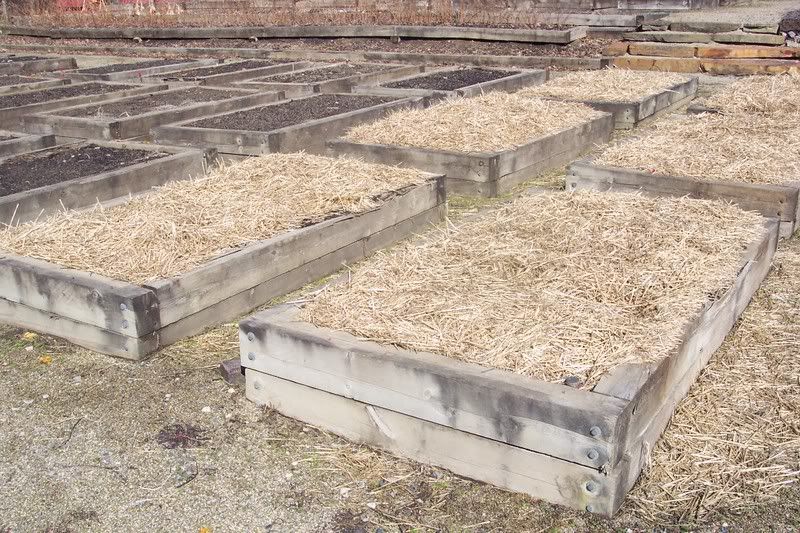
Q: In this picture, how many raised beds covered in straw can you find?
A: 6